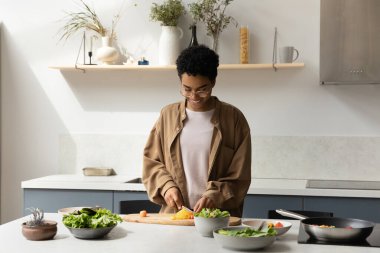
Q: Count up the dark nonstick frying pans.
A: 1